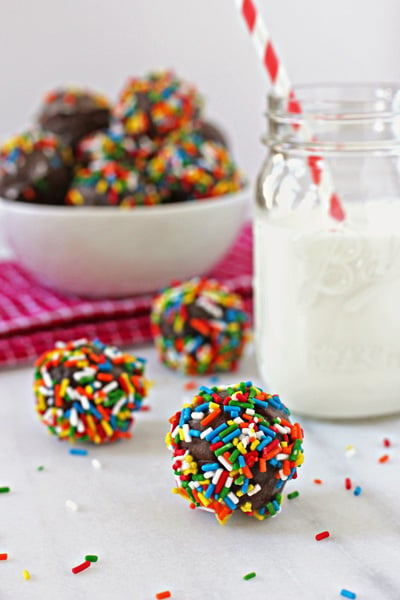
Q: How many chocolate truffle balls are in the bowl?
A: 7